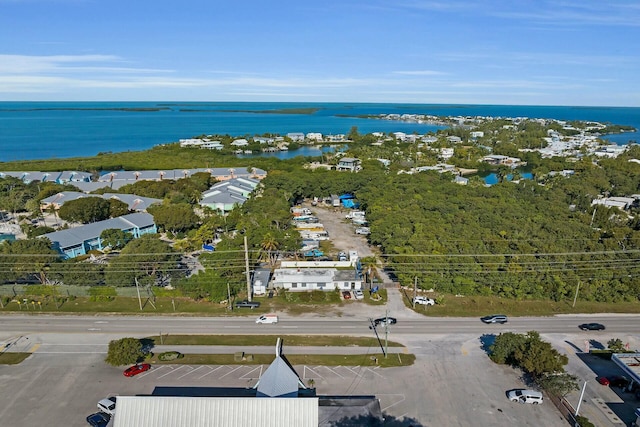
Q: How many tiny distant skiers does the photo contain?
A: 0